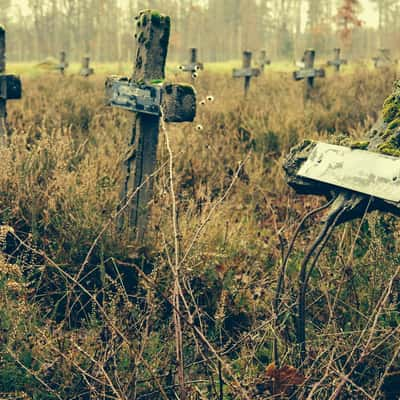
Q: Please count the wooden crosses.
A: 11